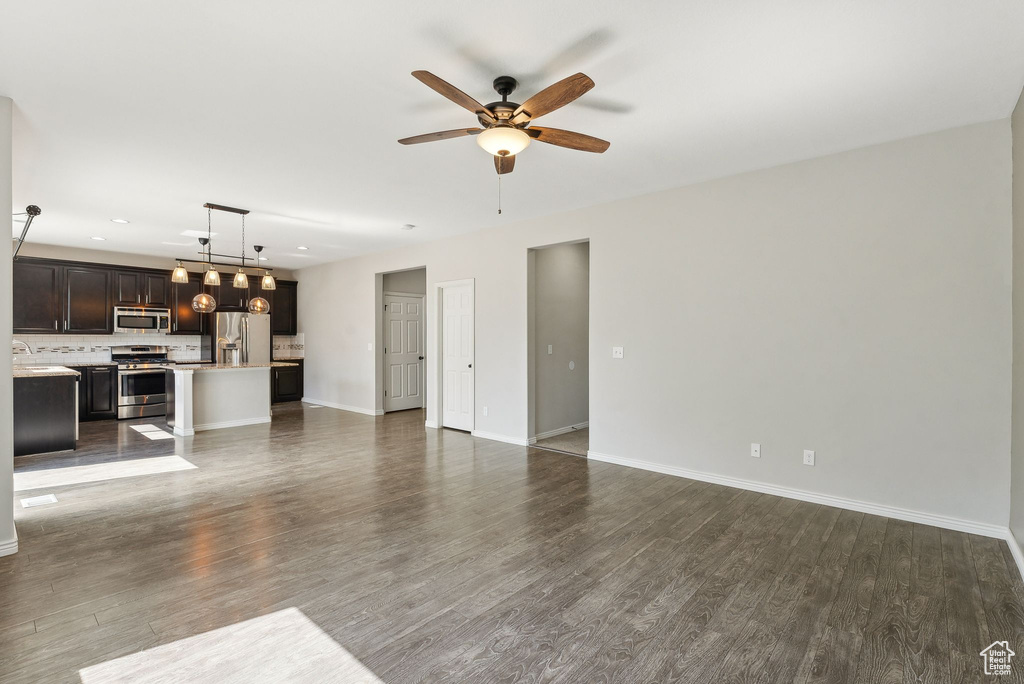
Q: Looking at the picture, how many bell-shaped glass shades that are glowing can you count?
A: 4